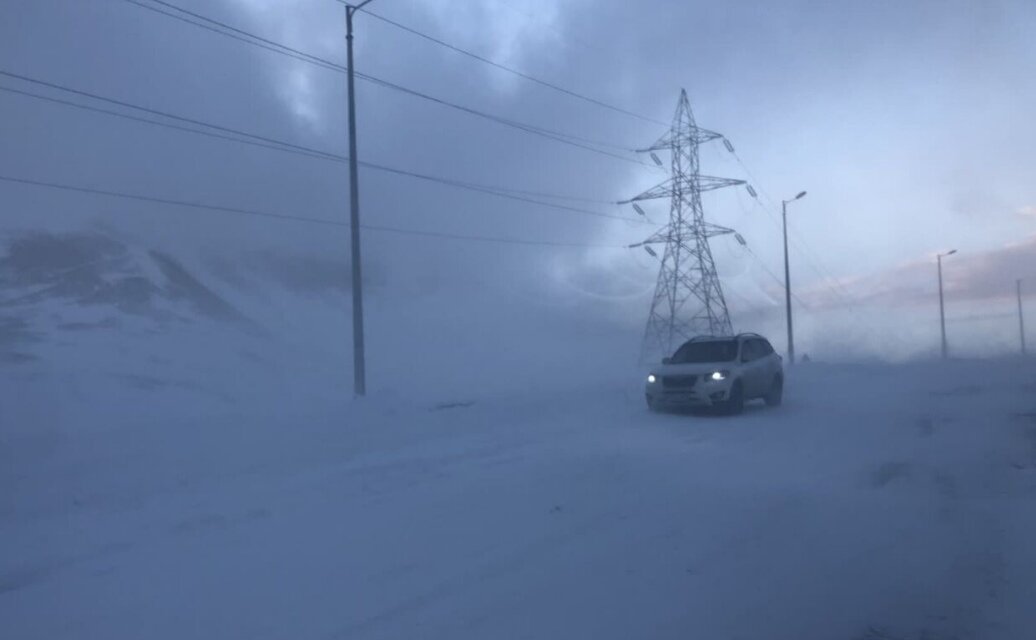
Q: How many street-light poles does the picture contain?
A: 4